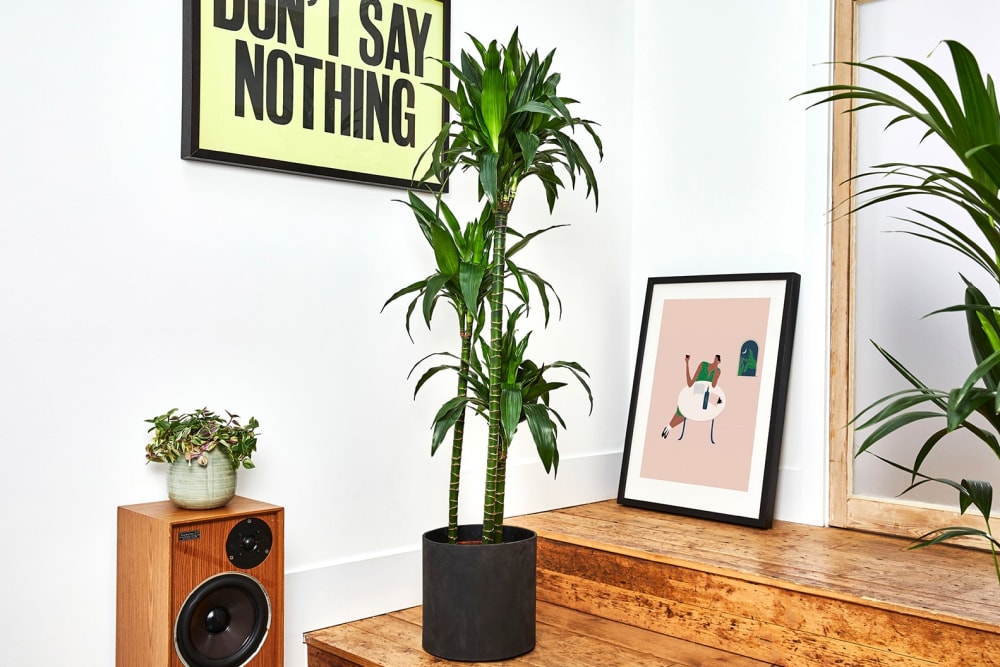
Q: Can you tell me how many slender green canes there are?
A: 3